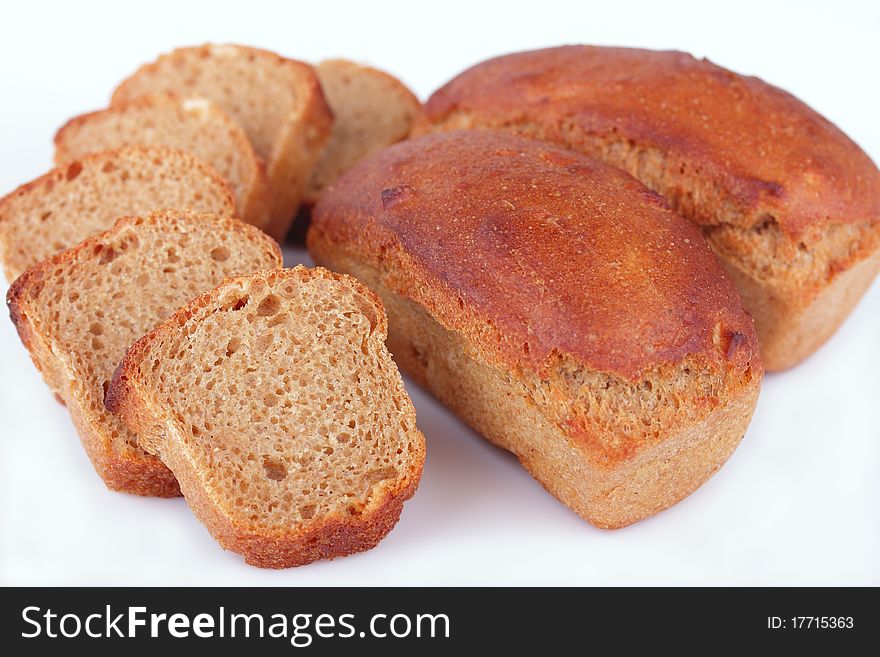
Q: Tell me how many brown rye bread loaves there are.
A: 2